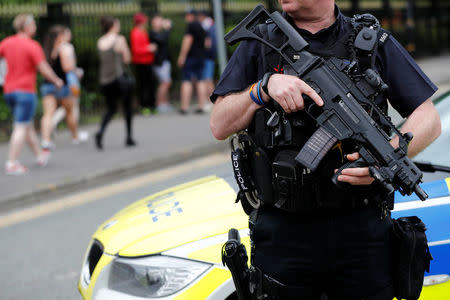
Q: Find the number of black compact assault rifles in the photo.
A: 1